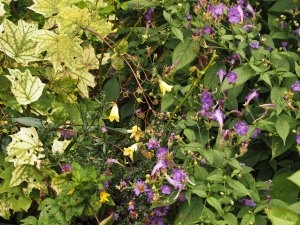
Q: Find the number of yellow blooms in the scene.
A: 5